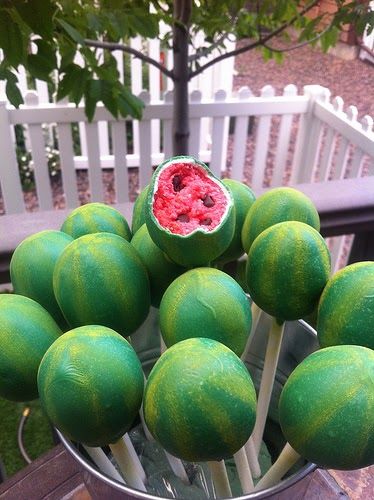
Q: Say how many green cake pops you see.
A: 15